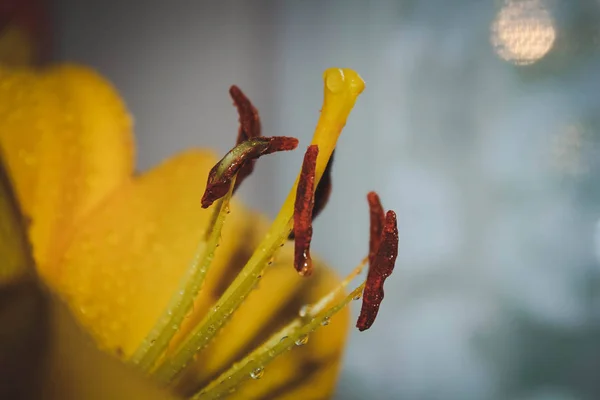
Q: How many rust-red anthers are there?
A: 6